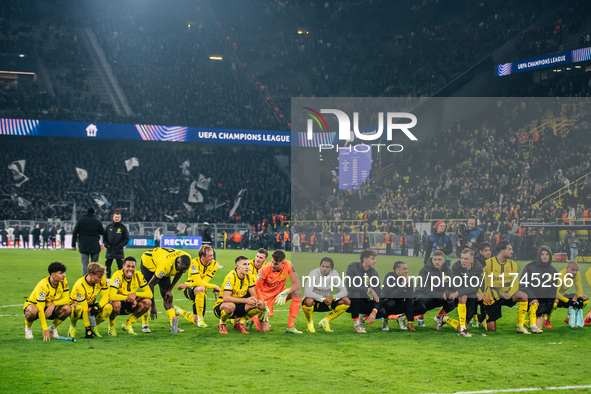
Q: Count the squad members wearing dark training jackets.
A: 6